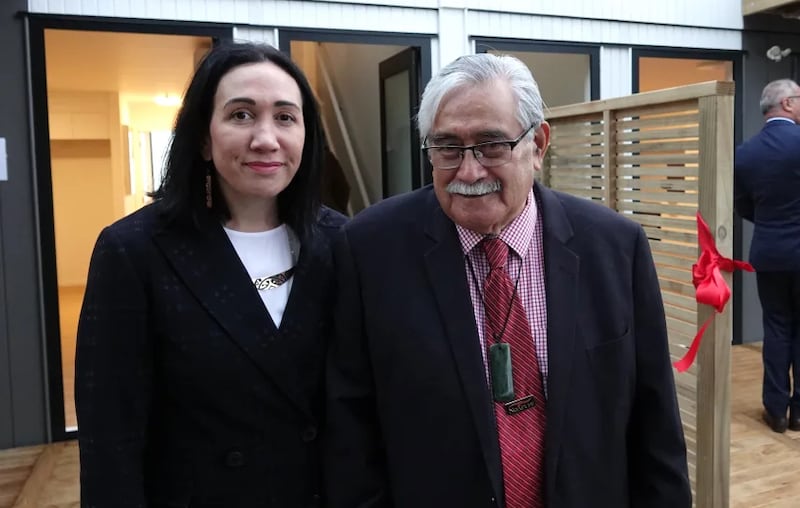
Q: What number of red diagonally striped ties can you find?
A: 1